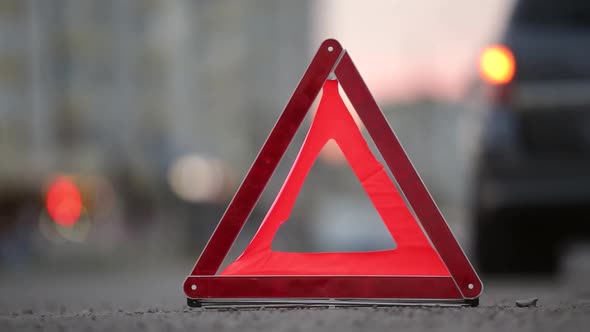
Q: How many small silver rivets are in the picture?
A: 3